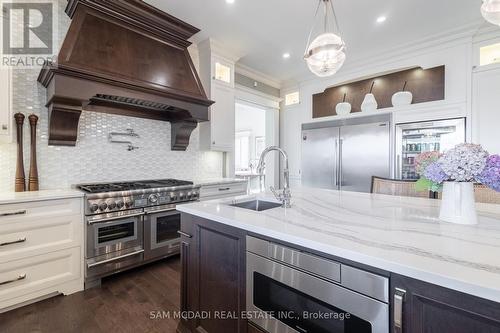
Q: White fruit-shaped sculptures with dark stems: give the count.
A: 3